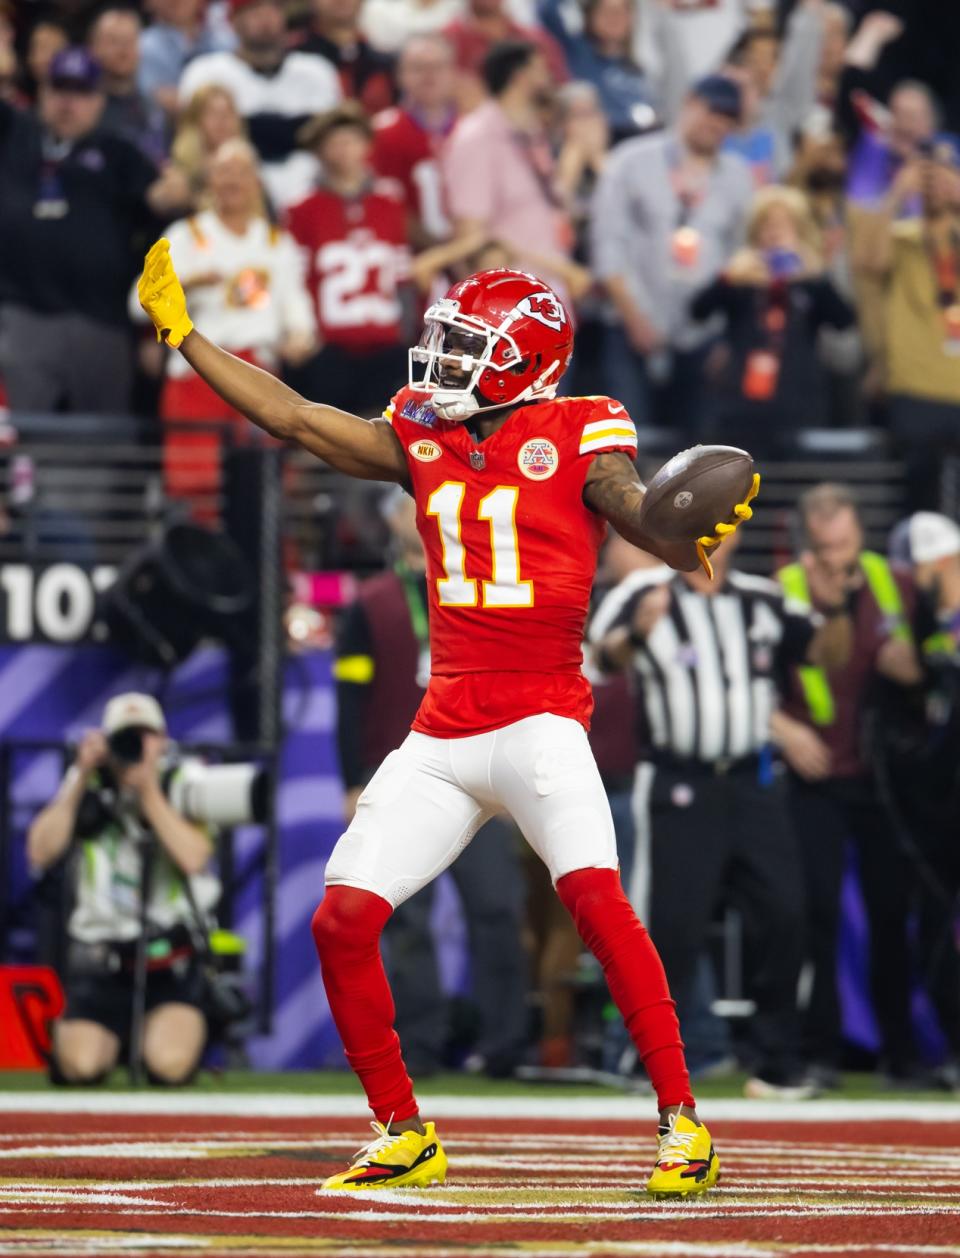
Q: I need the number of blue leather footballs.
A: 0